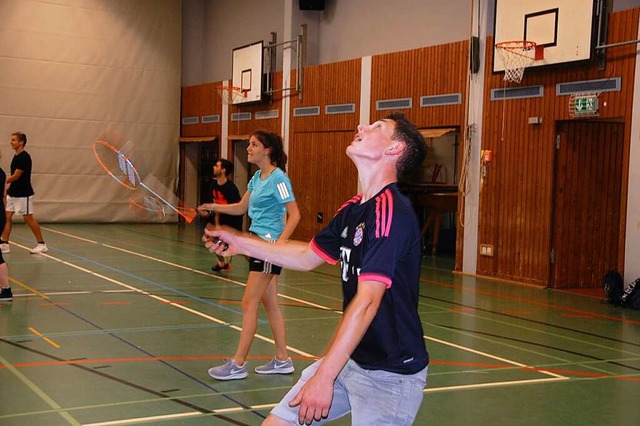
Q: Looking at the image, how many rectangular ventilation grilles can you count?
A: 10